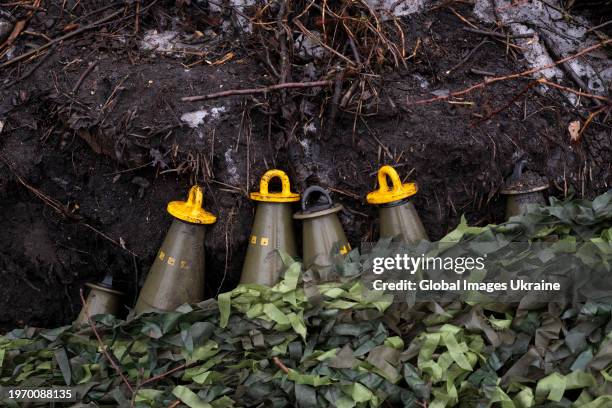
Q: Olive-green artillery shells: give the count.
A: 6